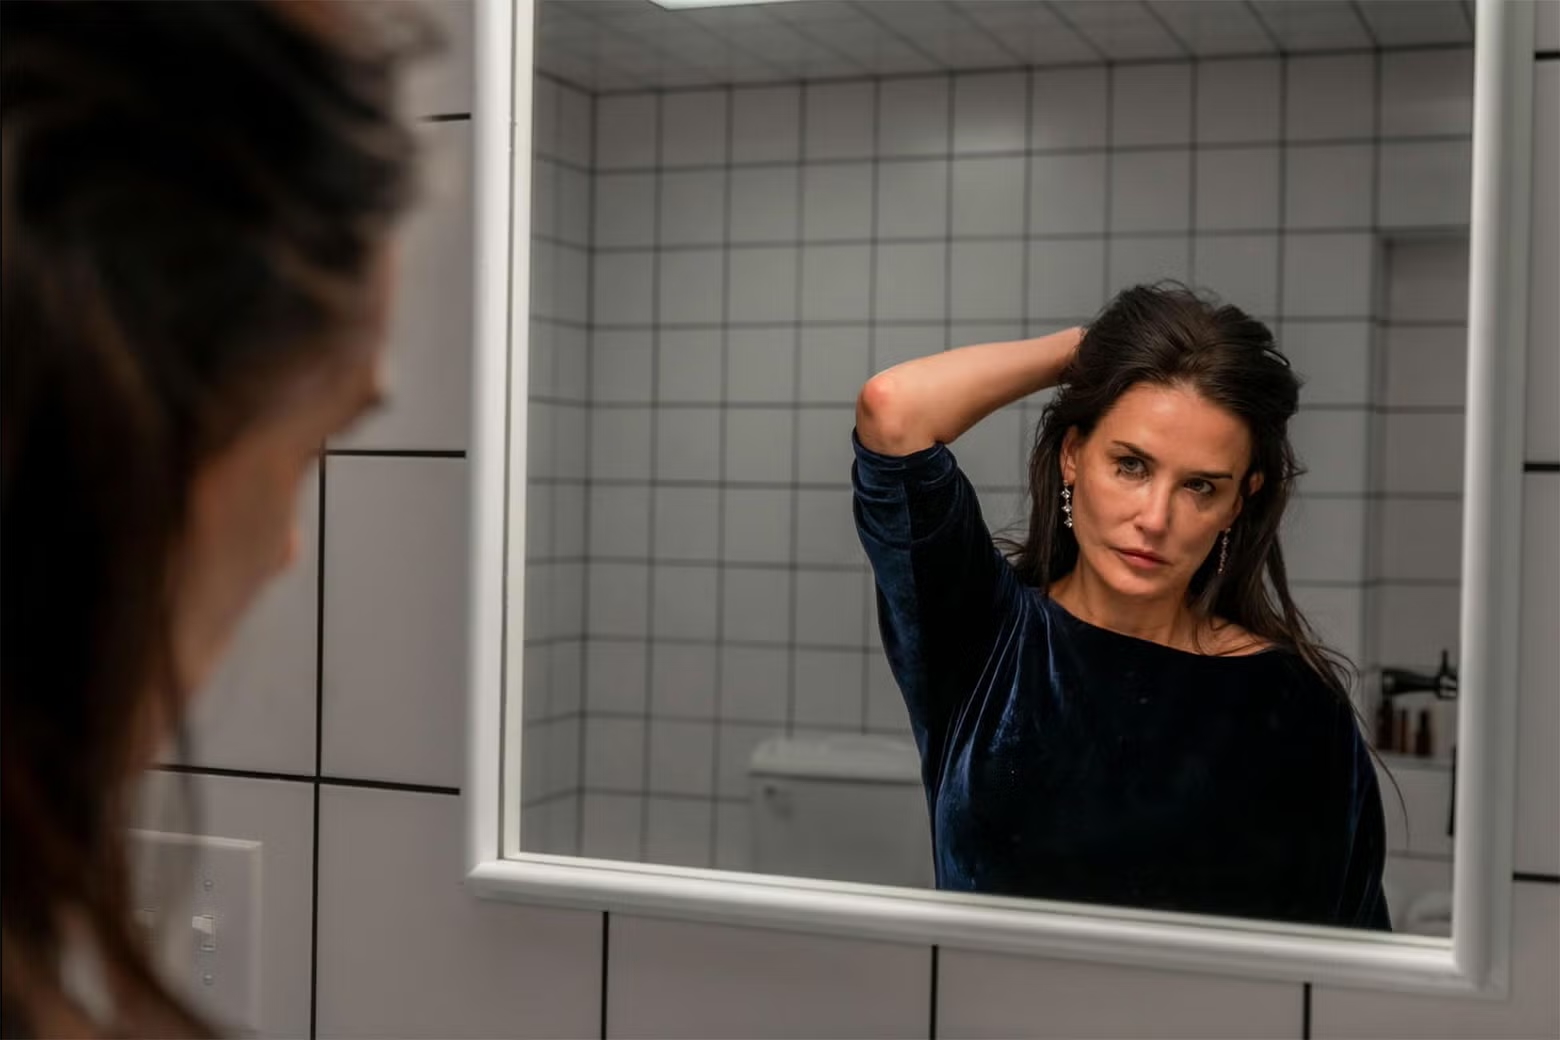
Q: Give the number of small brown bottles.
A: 3